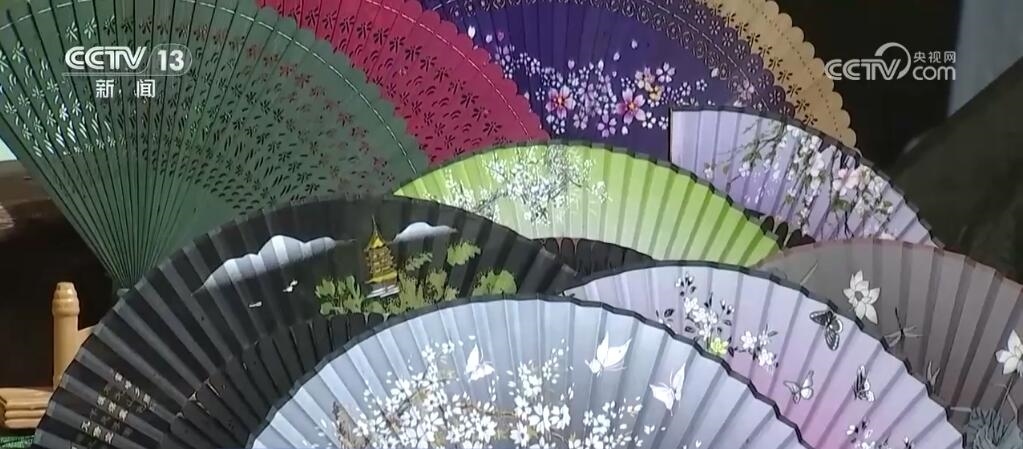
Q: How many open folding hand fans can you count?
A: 10